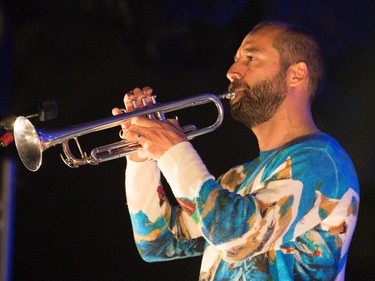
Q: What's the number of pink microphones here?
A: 0